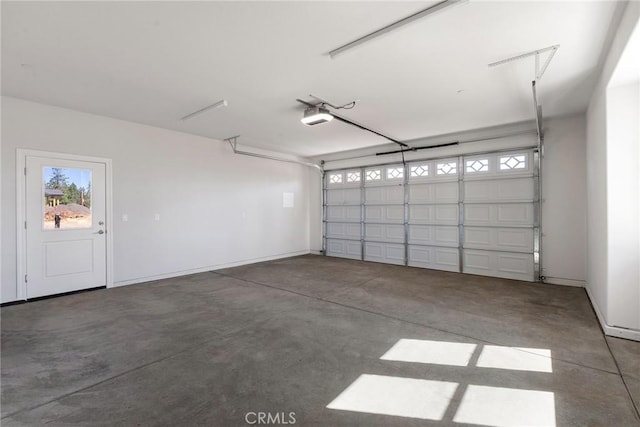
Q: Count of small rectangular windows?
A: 8